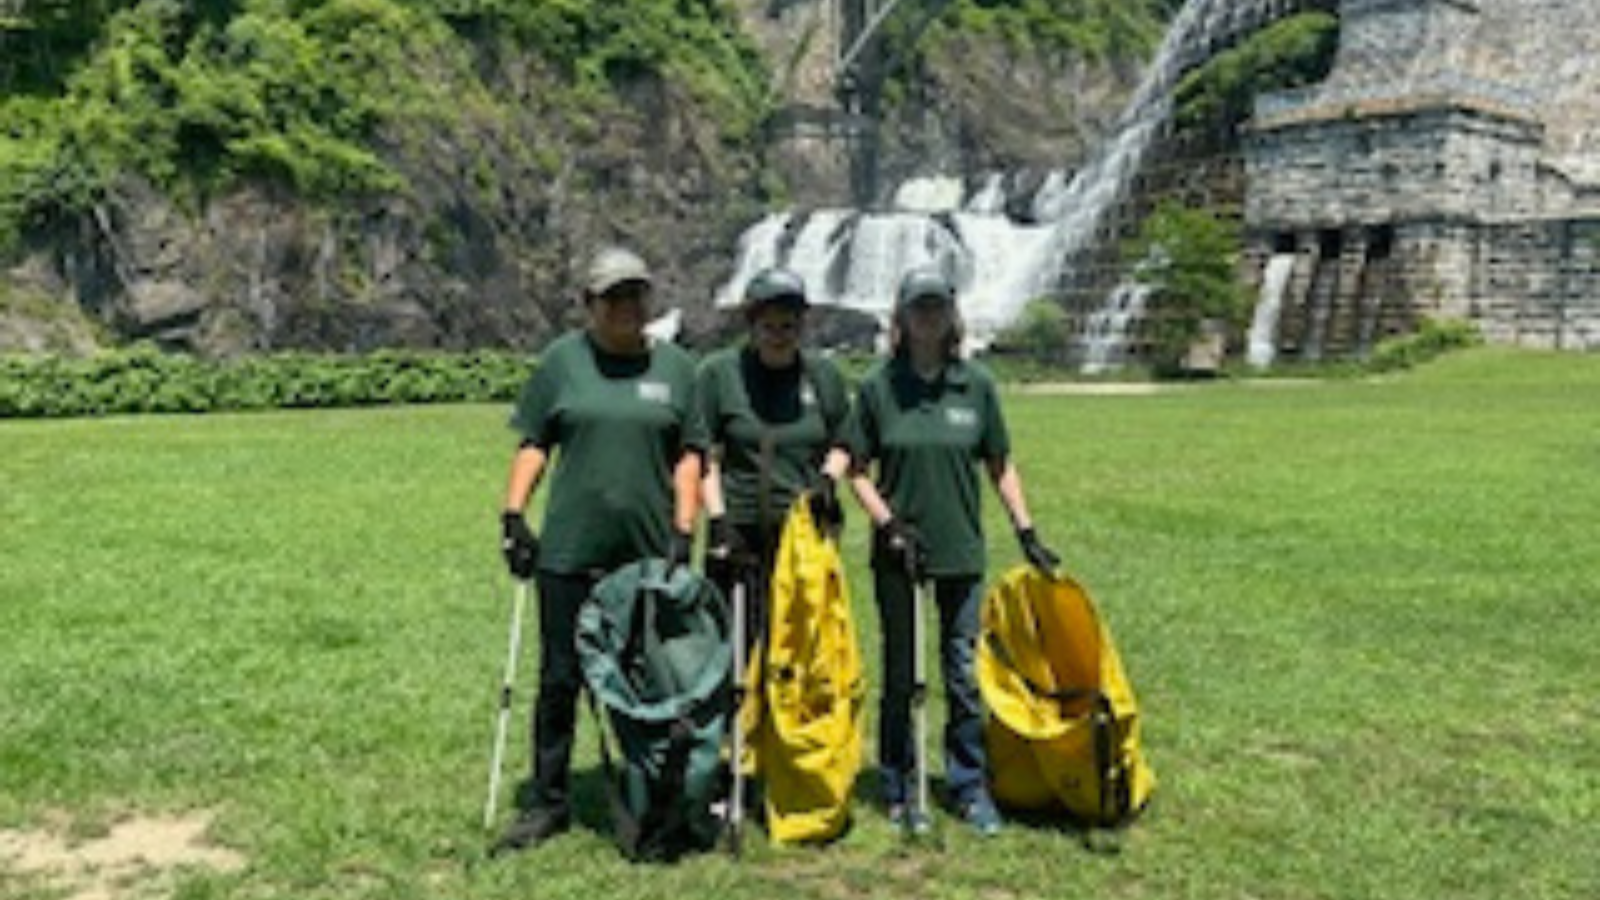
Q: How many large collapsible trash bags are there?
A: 3